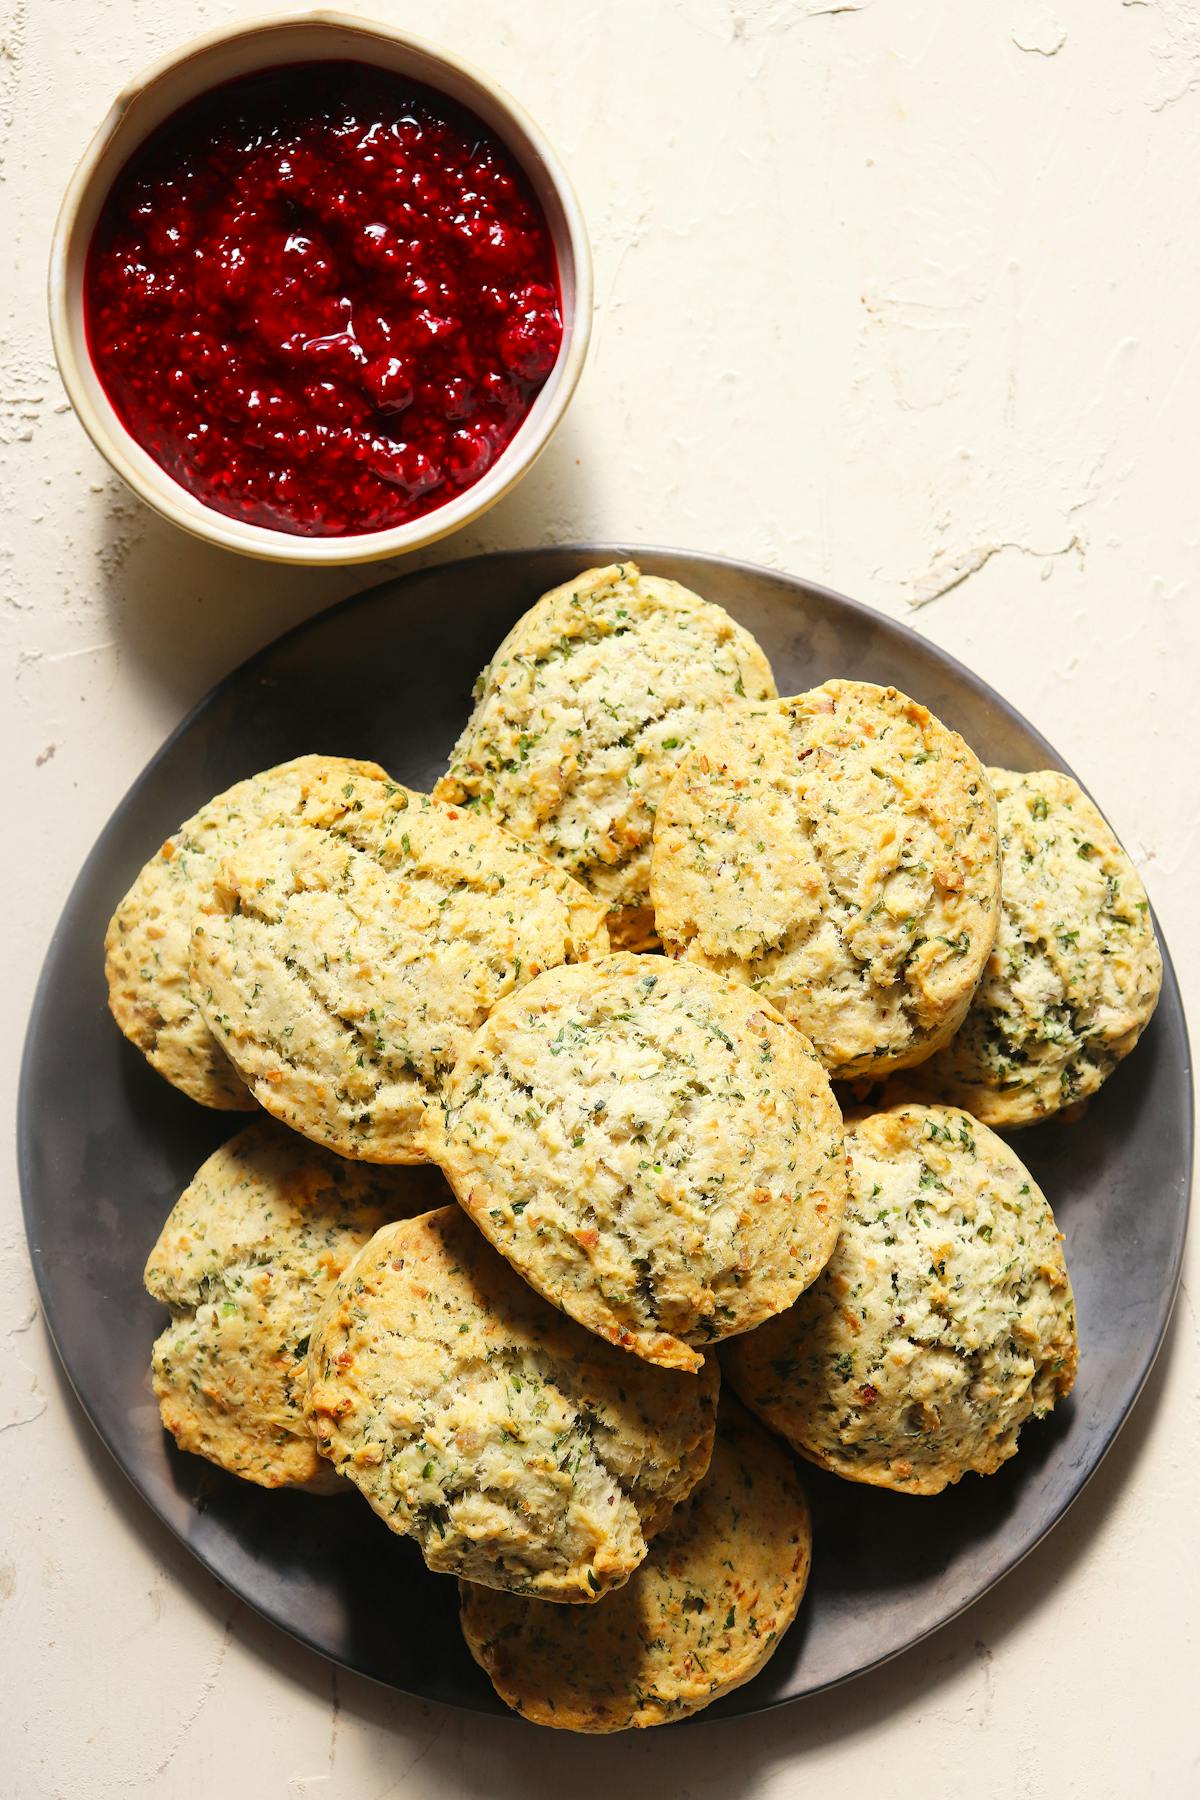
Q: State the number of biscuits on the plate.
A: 10